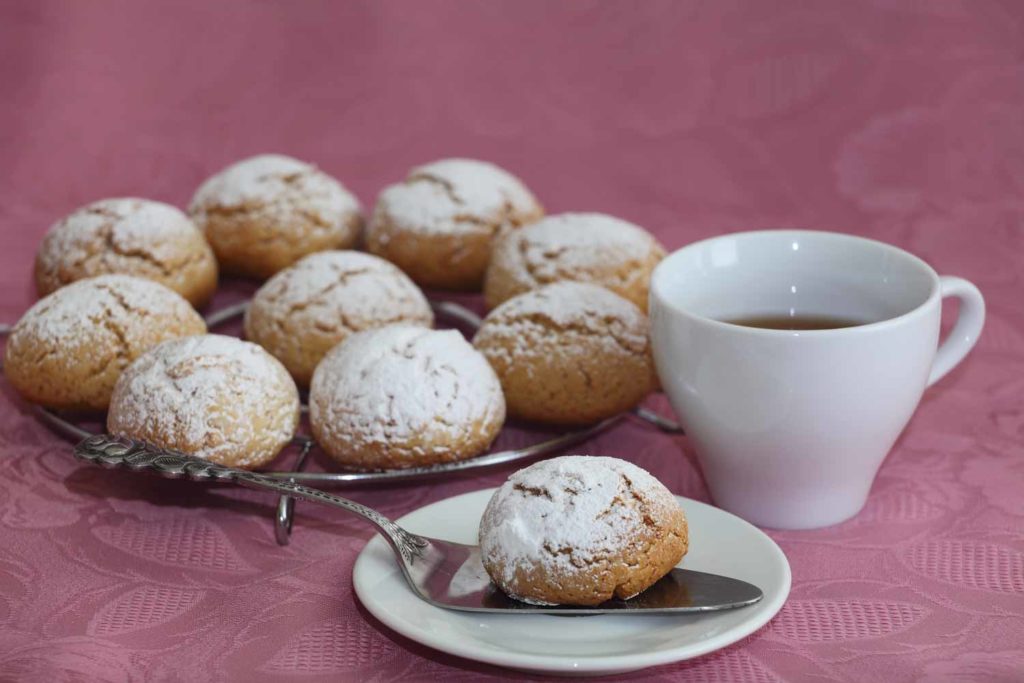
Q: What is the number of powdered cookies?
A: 10